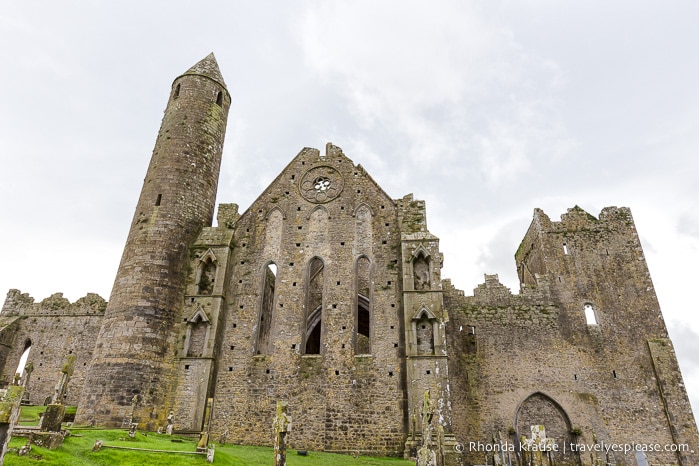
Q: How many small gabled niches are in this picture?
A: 4